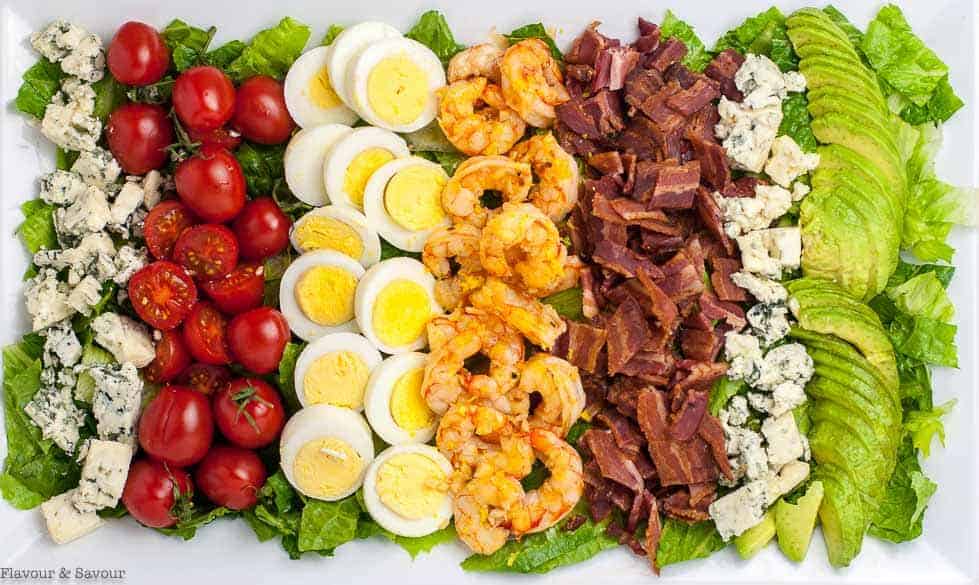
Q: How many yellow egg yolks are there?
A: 11